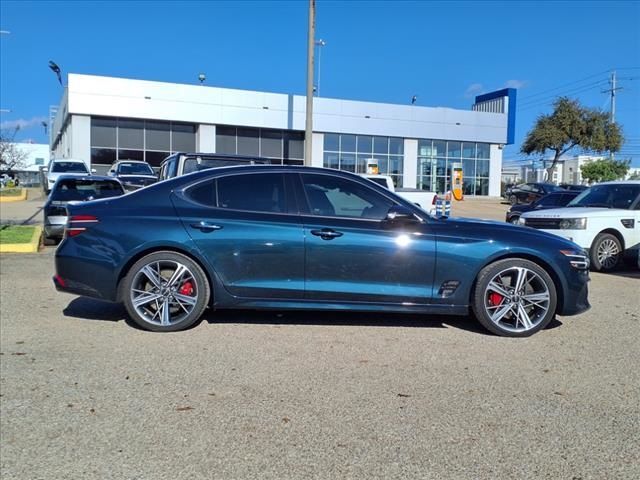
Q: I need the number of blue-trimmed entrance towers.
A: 1